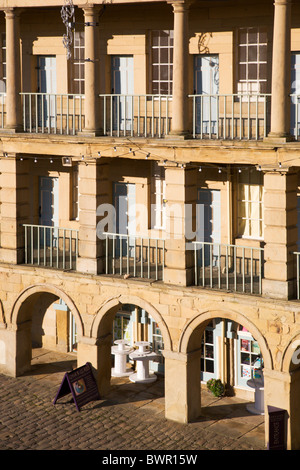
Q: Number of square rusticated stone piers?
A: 4